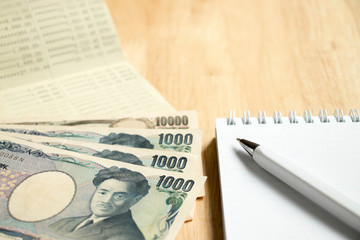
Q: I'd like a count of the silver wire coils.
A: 9